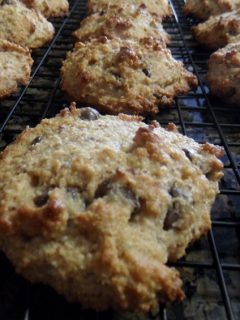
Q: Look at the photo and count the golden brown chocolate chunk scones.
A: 10